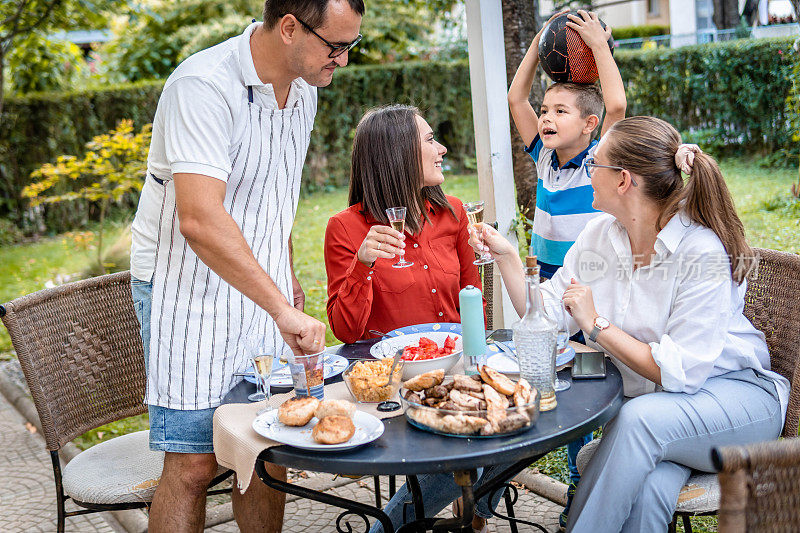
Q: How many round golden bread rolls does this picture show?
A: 3